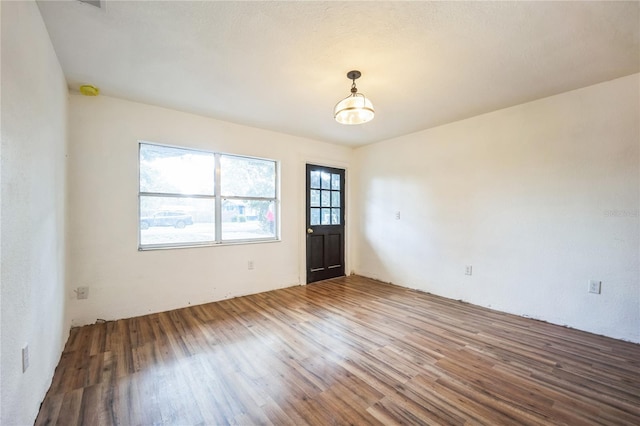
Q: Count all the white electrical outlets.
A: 5